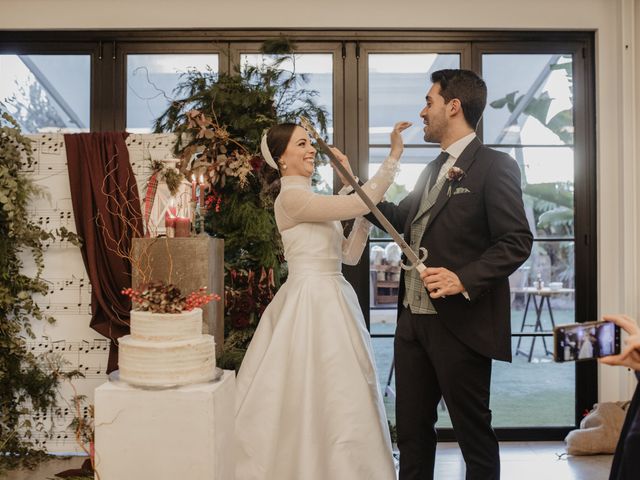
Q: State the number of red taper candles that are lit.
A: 2